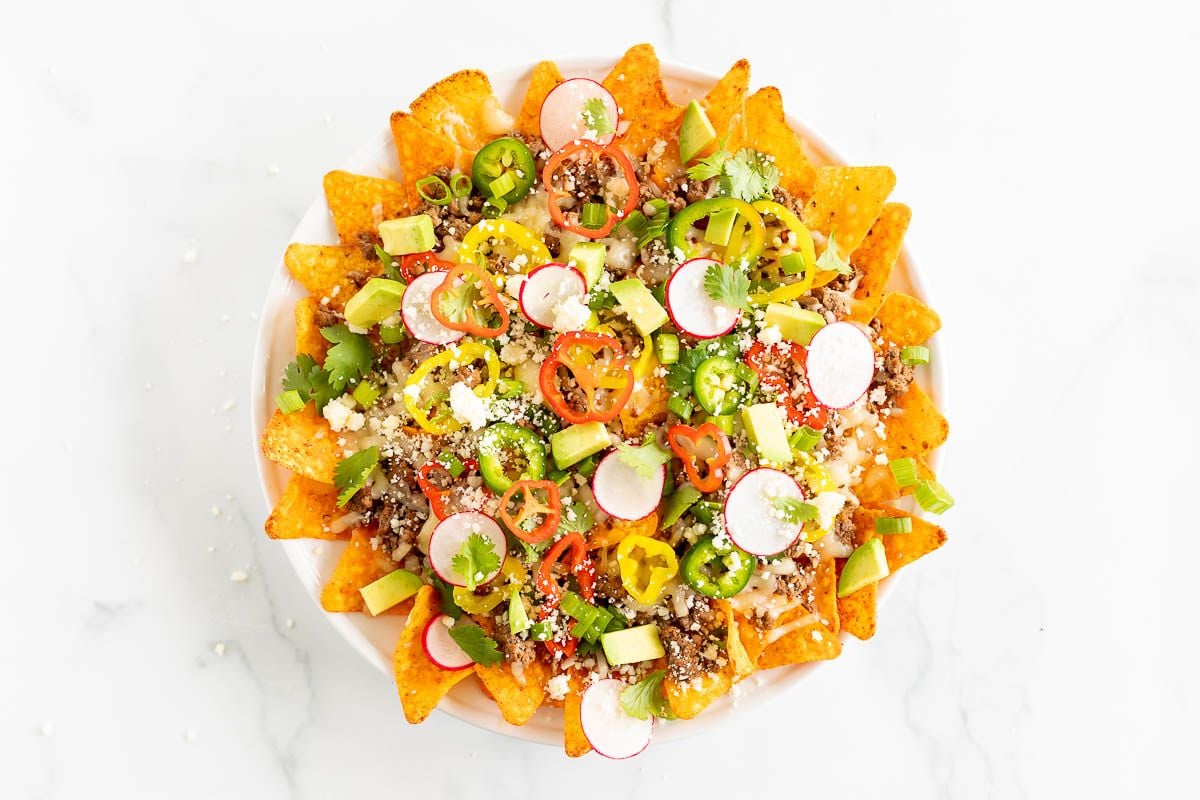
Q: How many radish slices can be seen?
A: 10